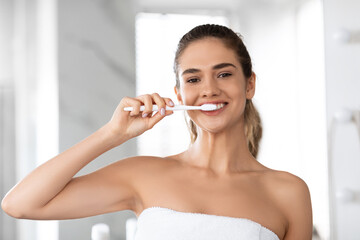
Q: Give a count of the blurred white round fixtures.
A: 3